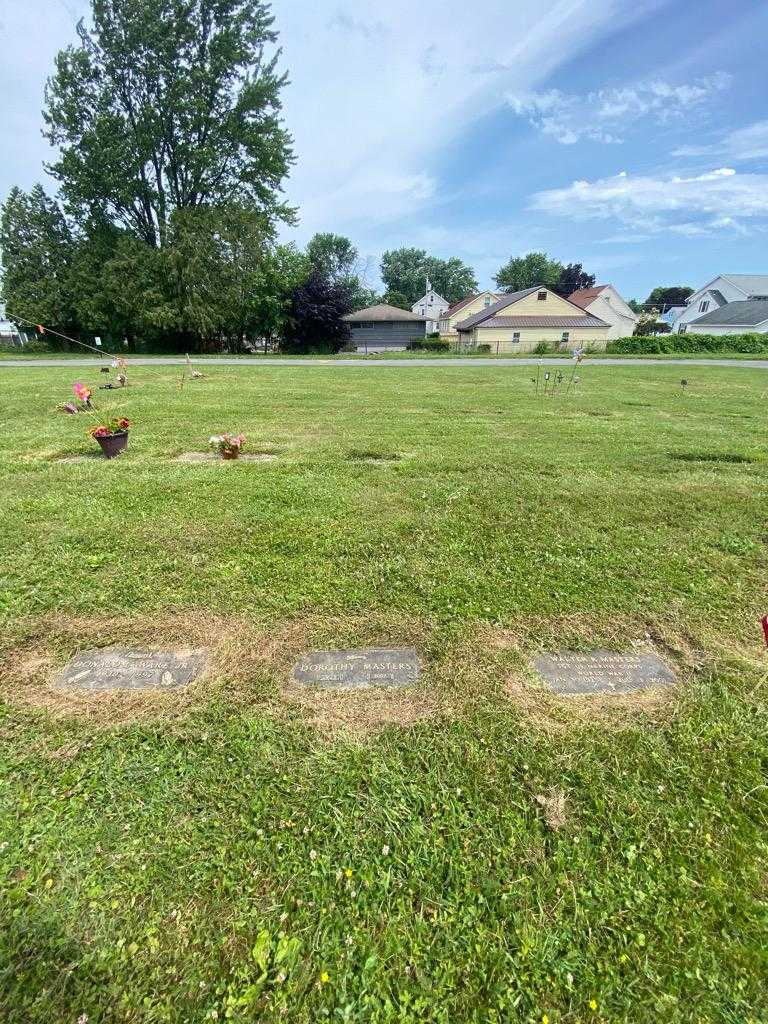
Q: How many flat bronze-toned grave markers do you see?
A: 3